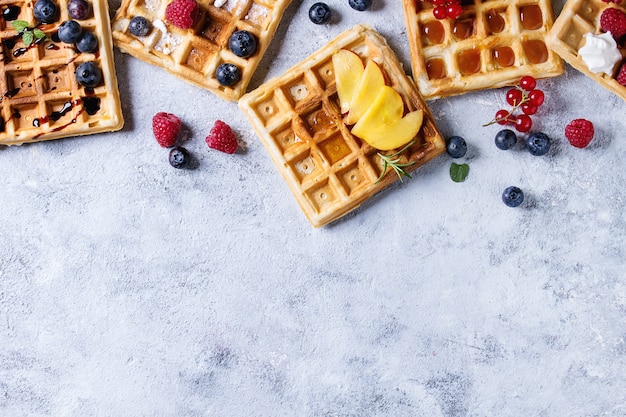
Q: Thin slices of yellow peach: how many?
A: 4